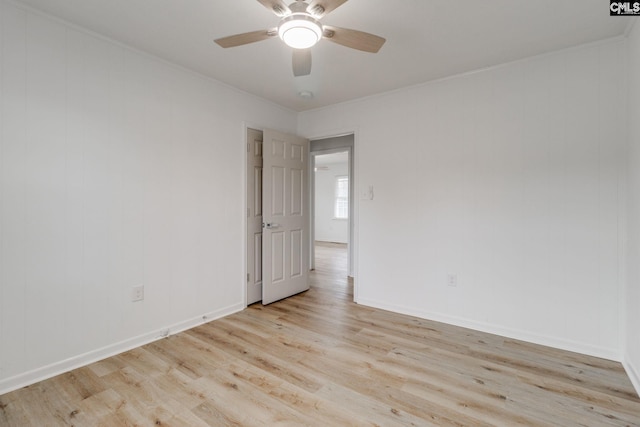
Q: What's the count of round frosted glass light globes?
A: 1